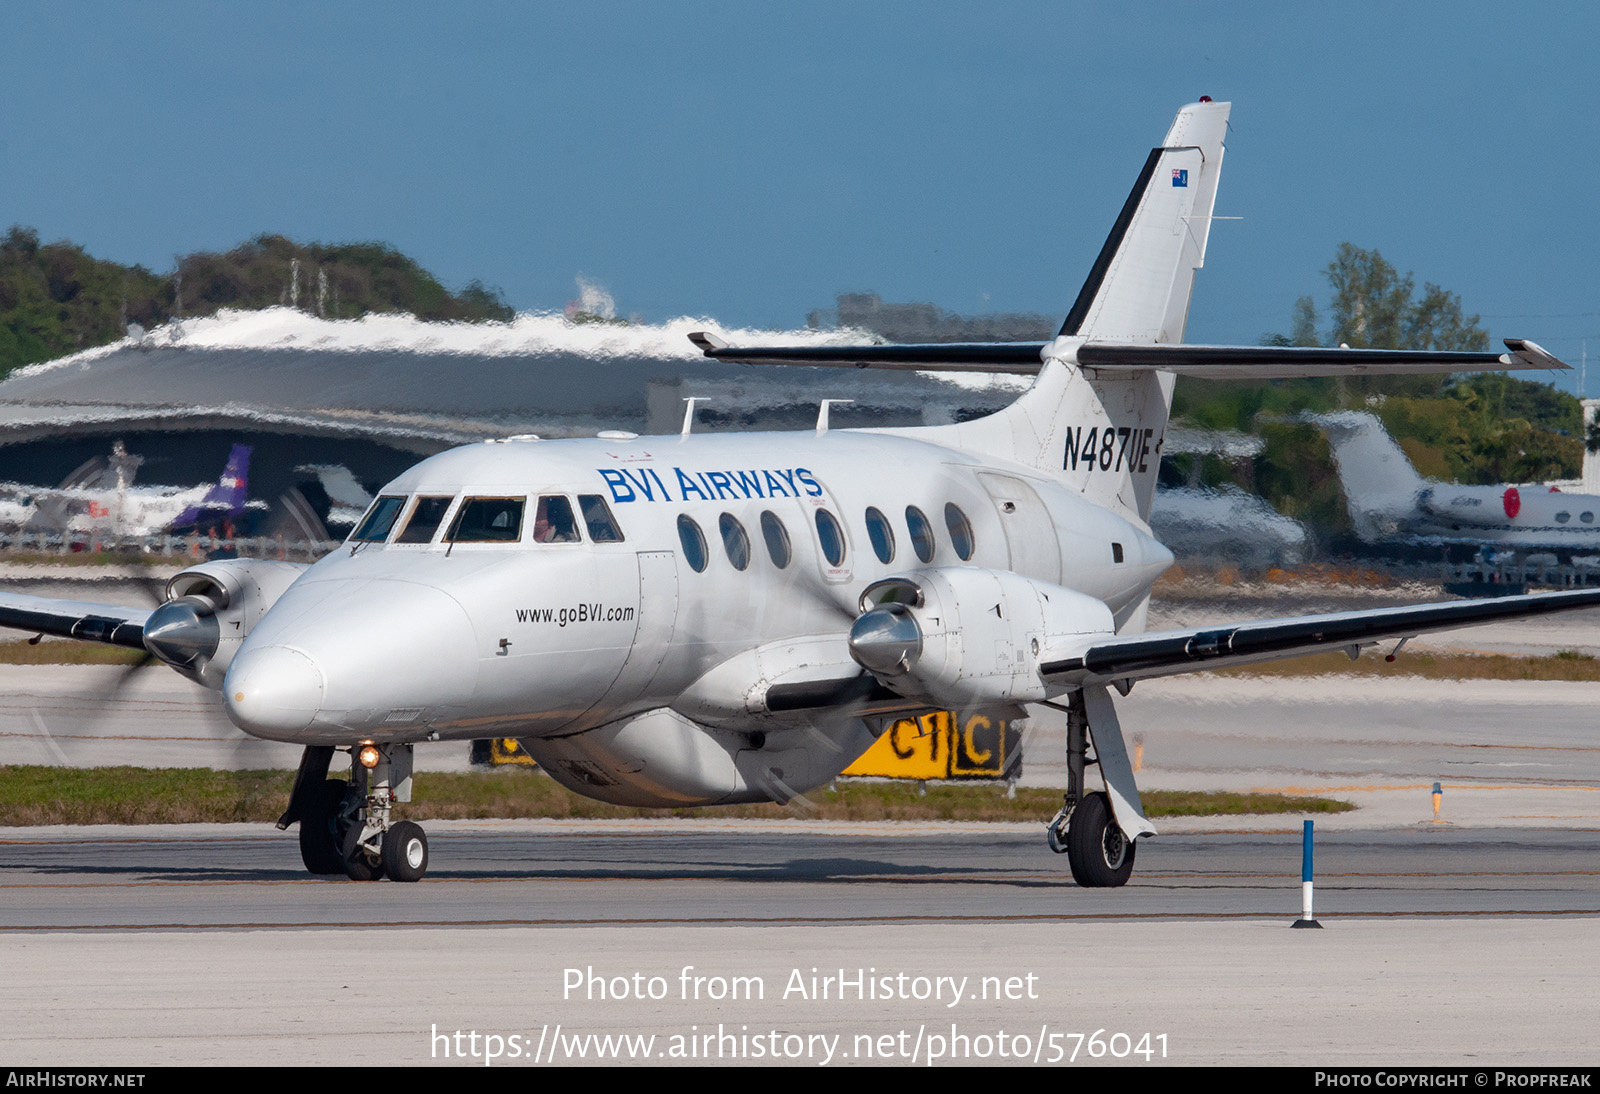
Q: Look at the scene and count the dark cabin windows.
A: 7